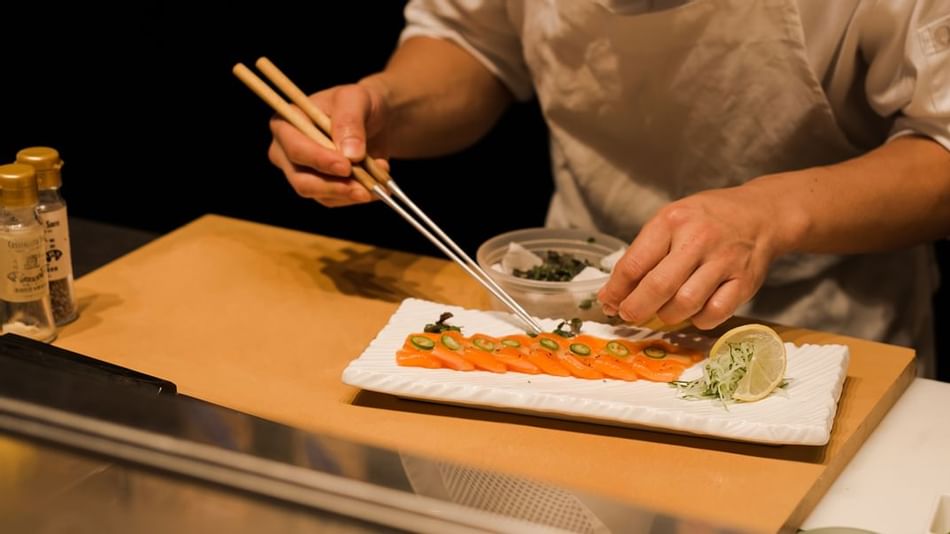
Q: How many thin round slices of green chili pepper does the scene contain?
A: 8